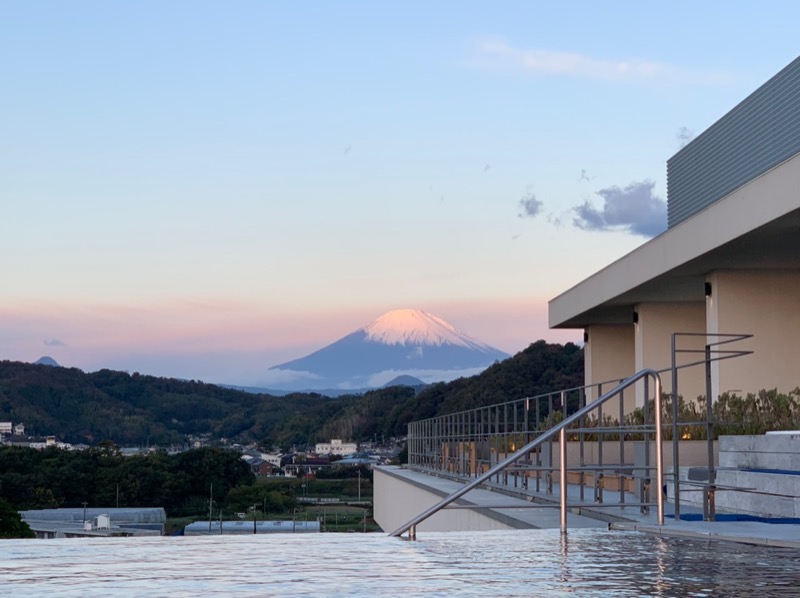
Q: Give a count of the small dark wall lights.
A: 3